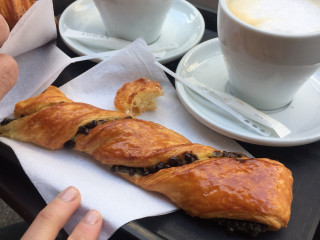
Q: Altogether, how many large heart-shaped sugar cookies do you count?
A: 0